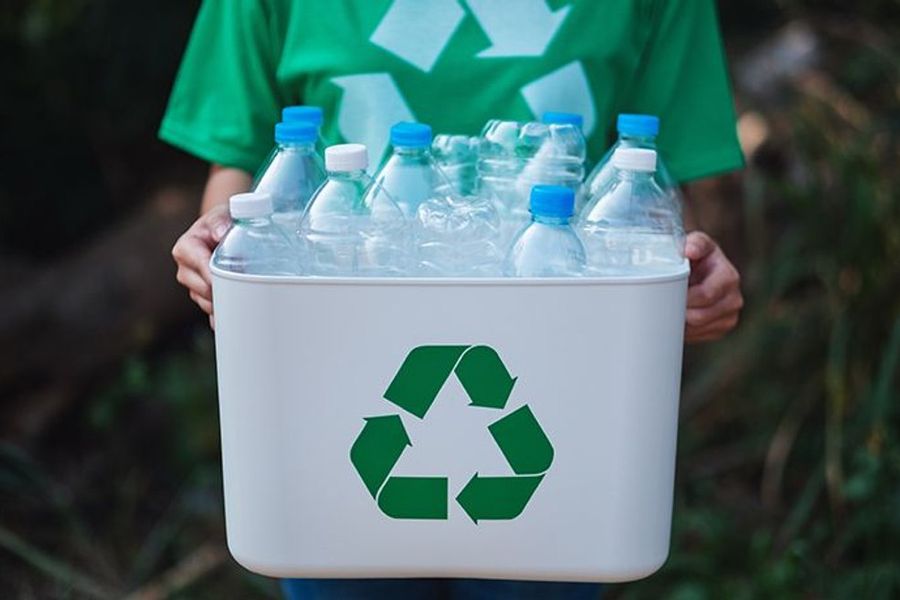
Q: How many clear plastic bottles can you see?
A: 12